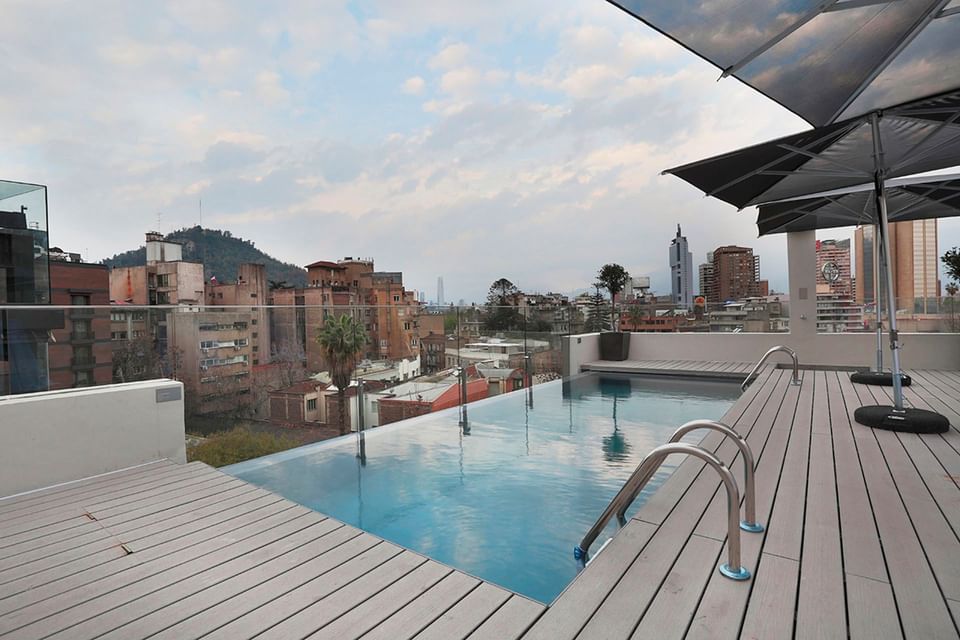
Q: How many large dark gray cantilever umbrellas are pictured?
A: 3